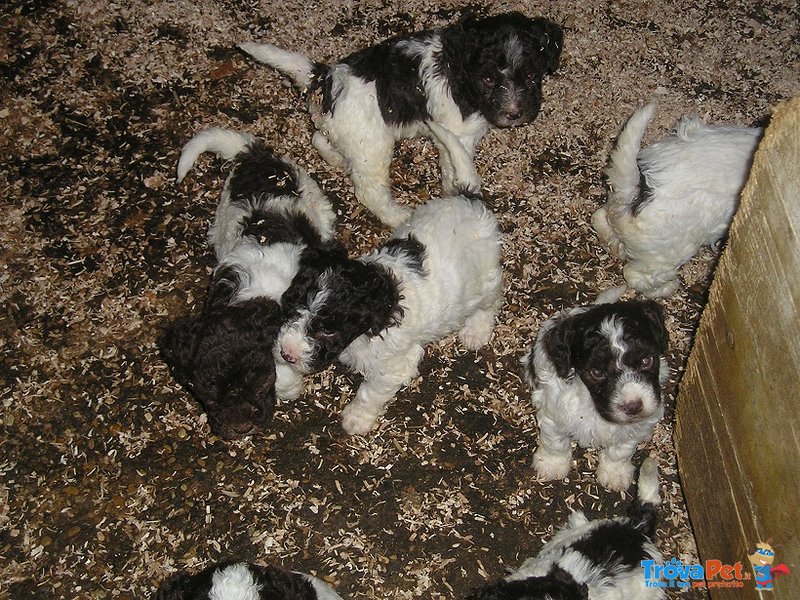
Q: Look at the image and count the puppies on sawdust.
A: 7